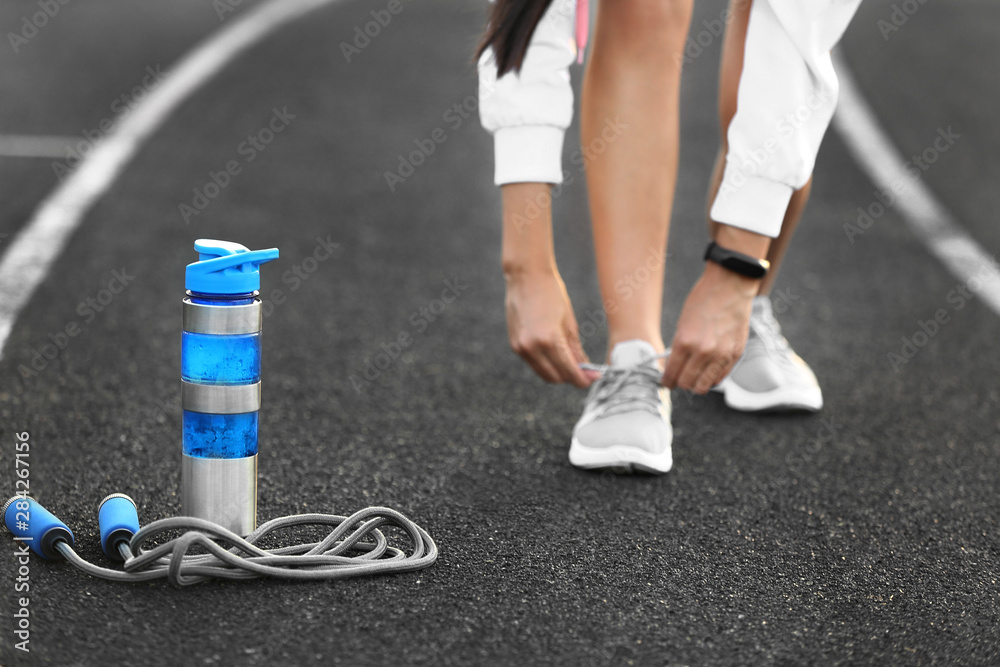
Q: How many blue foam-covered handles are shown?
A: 2